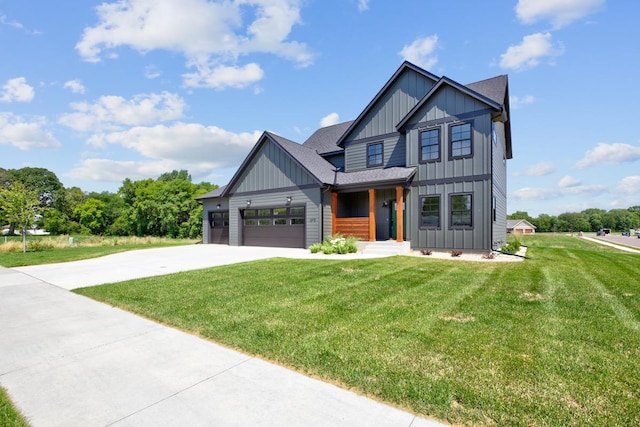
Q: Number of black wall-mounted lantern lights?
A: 4